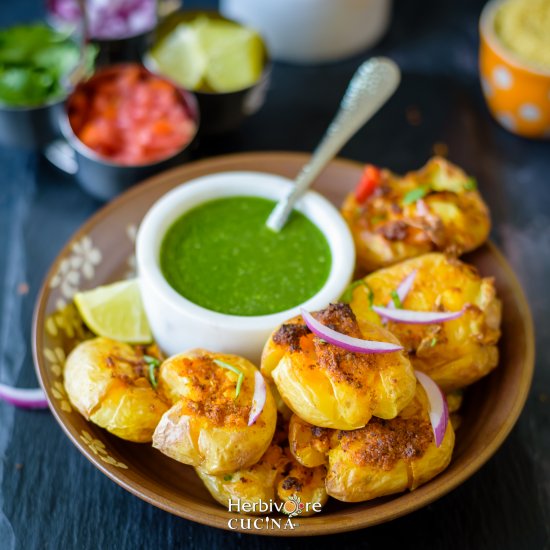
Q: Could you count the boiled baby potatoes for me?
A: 7